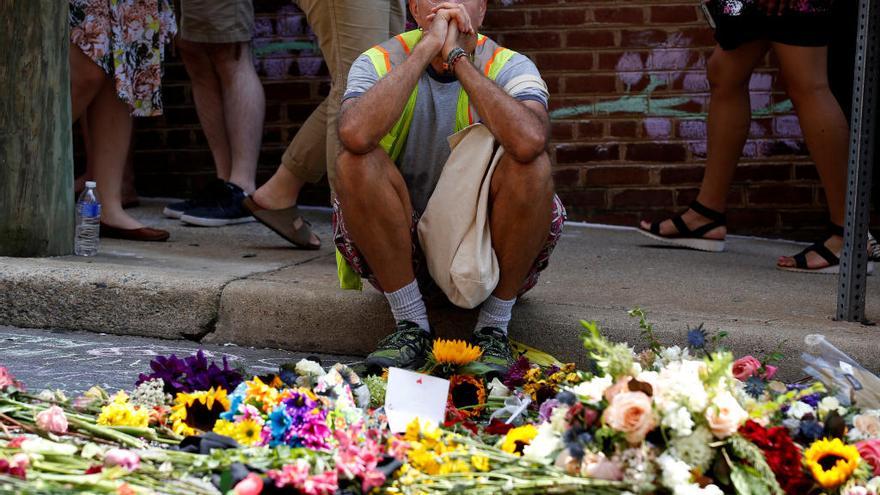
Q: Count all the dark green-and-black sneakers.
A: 2